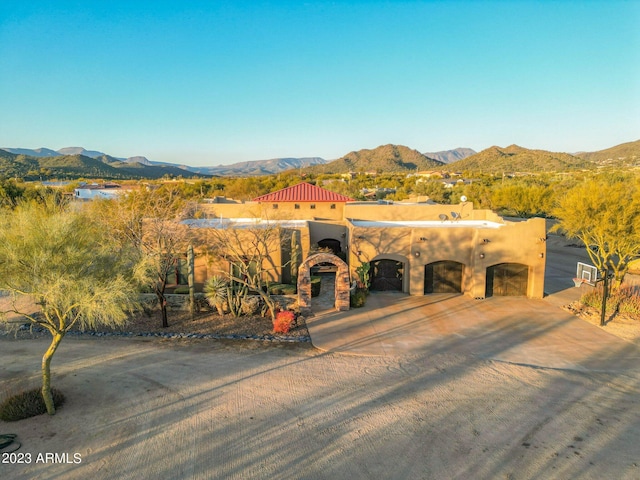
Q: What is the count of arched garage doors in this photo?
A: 3